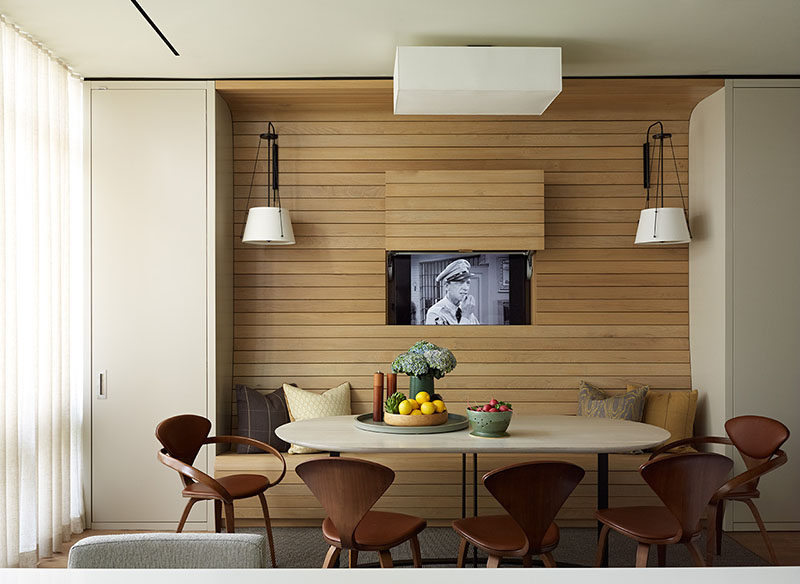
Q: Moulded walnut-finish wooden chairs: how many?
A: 5